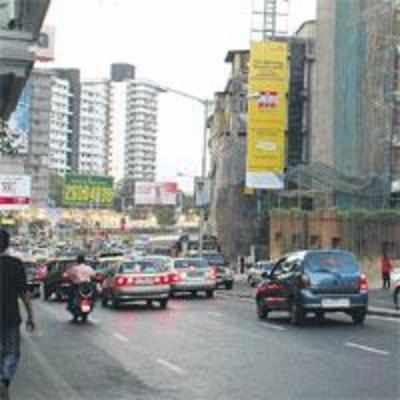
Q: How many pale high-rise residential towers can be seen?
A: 3